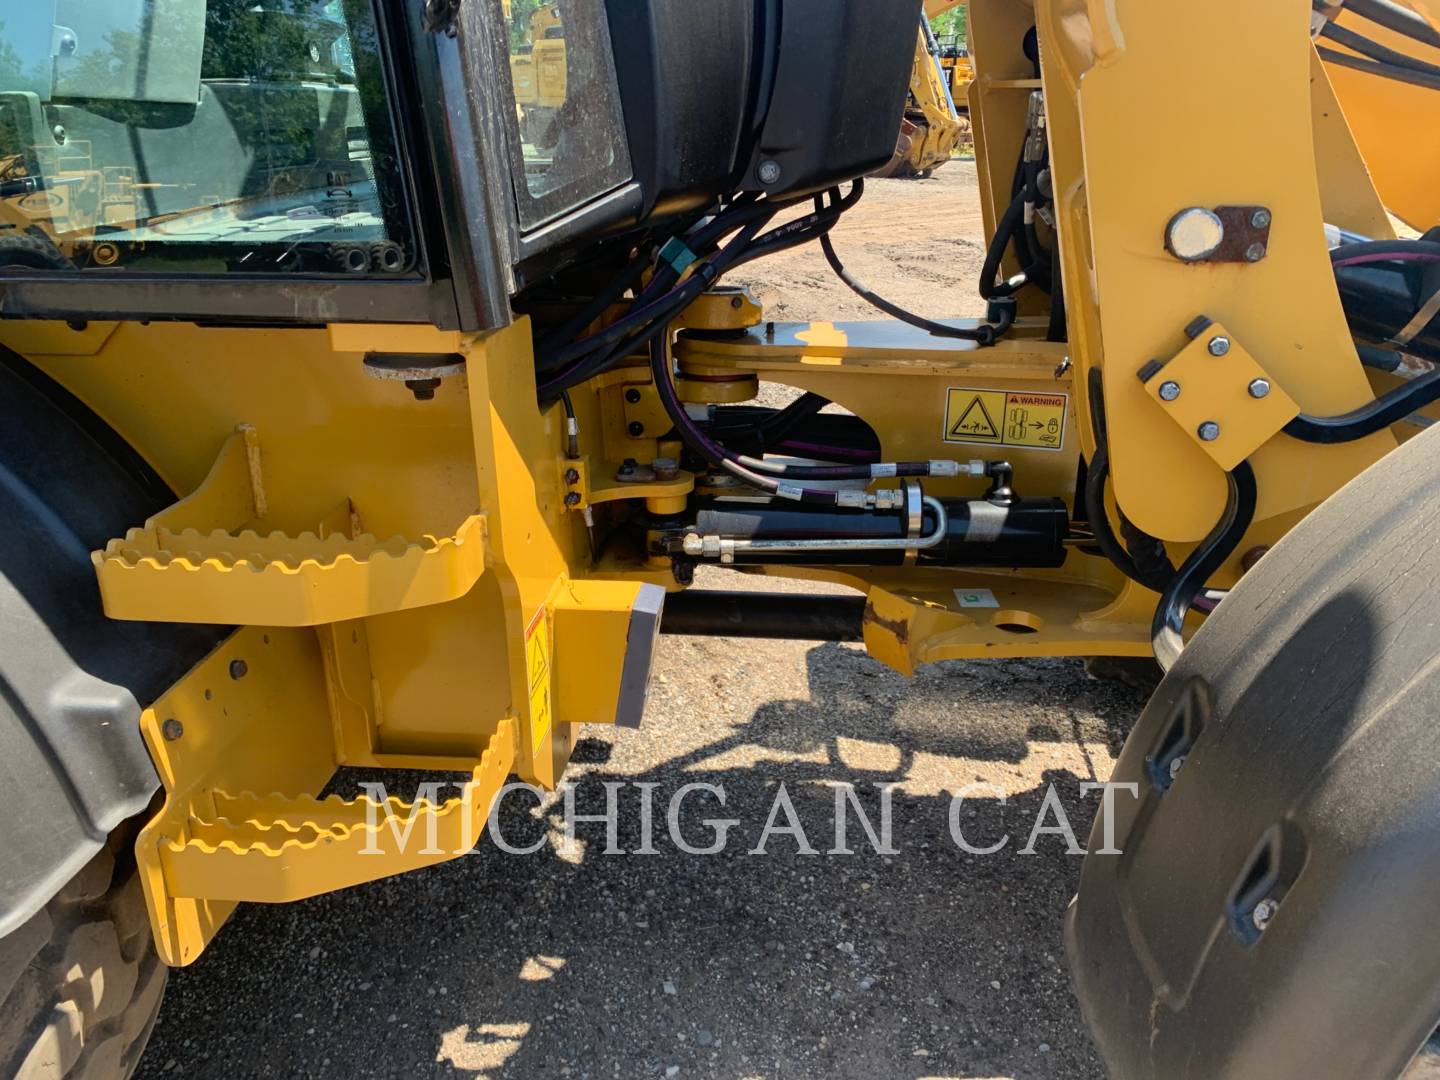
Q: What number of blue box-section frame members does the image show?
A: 0